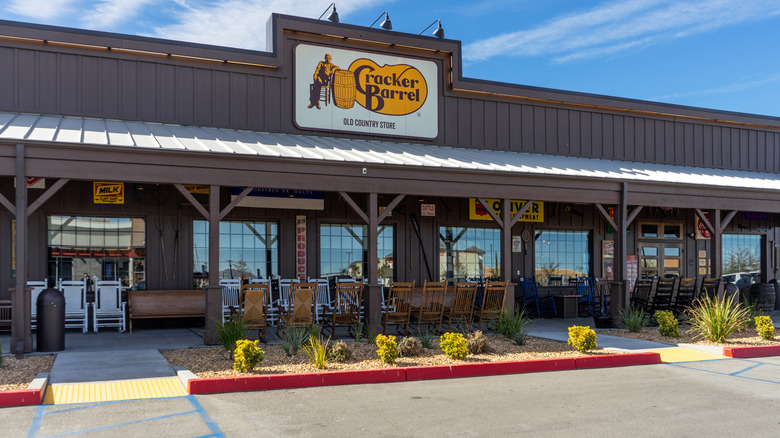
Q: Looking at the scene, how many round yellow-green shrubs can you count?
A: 6